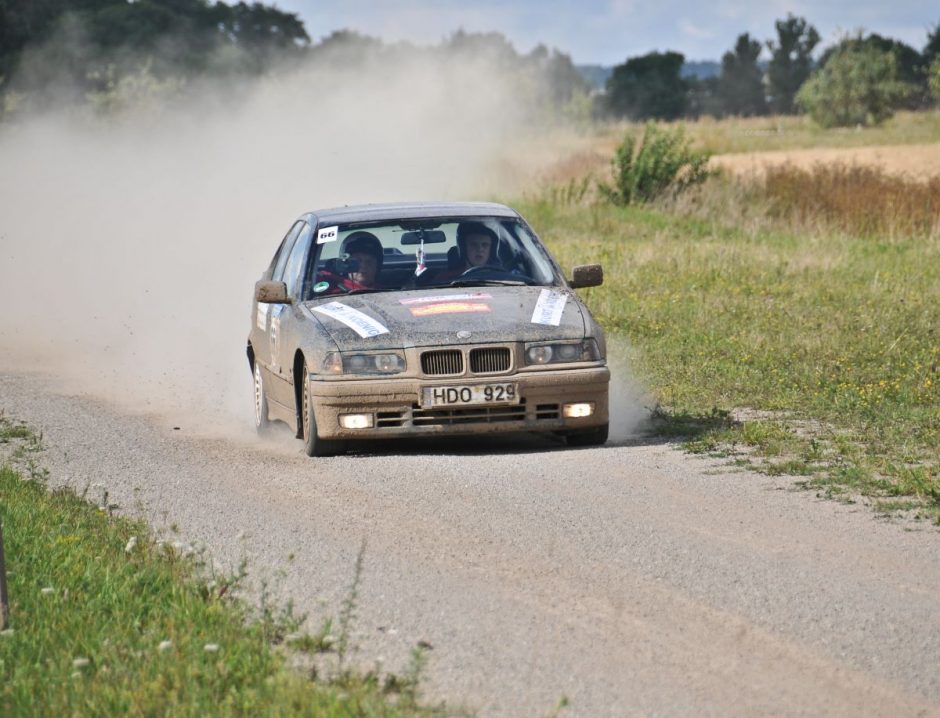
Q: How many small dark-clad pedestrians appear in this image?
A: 0